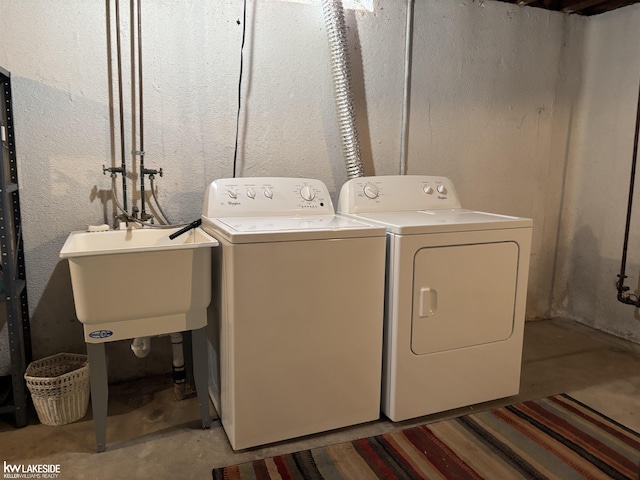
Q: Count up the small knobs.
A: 5